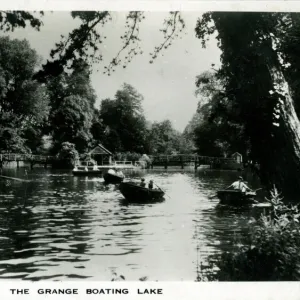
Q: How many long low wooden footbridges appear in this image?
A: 2